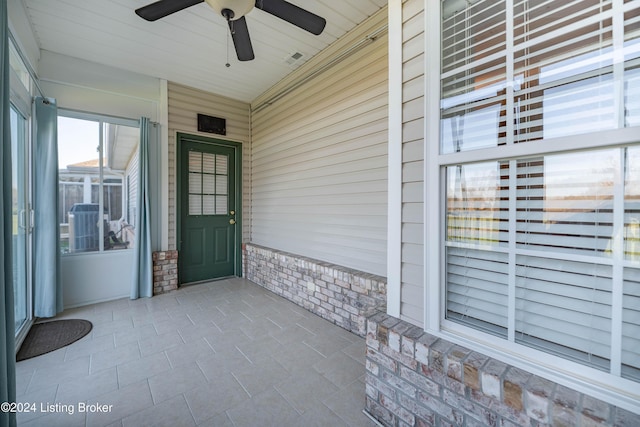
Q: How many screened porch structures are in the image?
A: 1